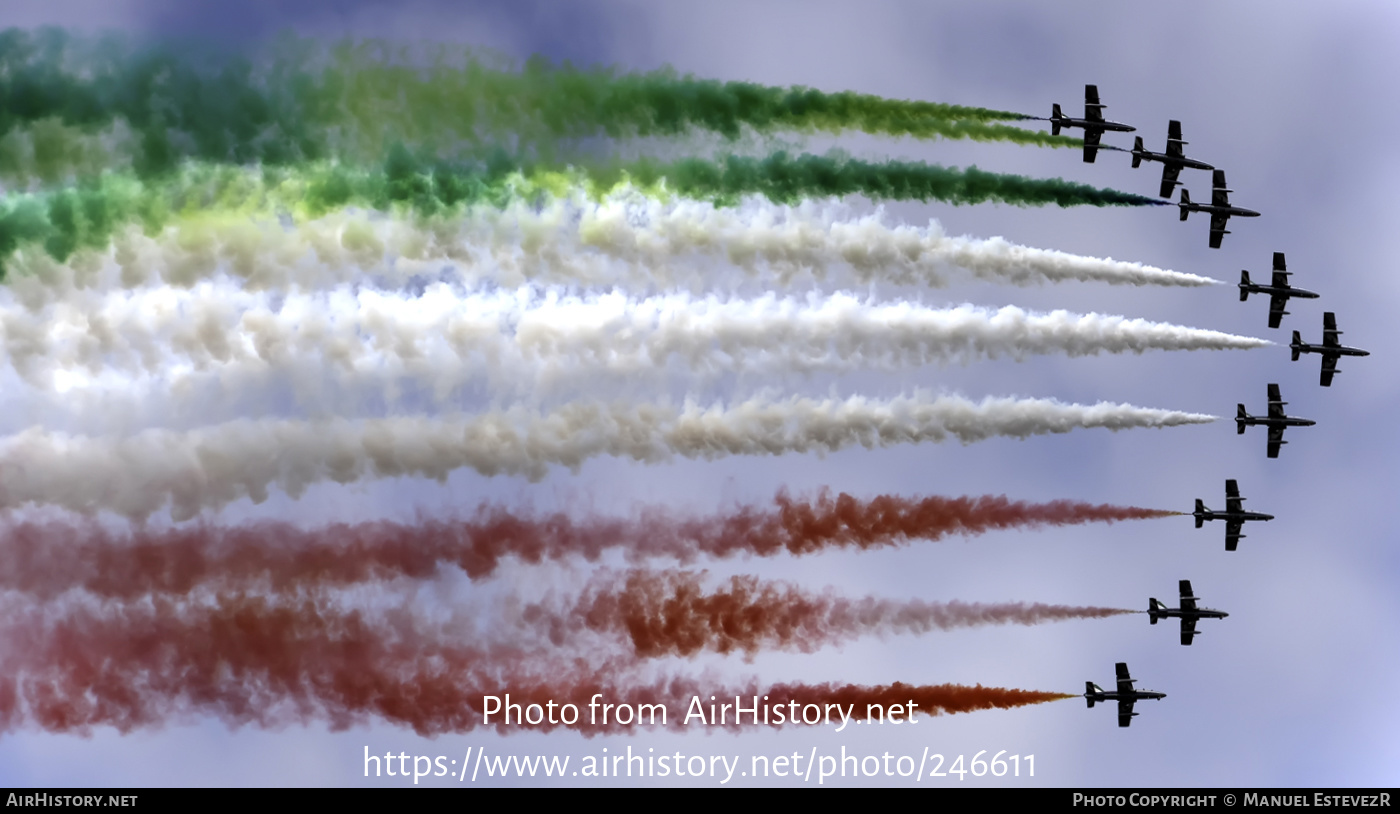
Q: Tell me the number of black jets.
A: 9